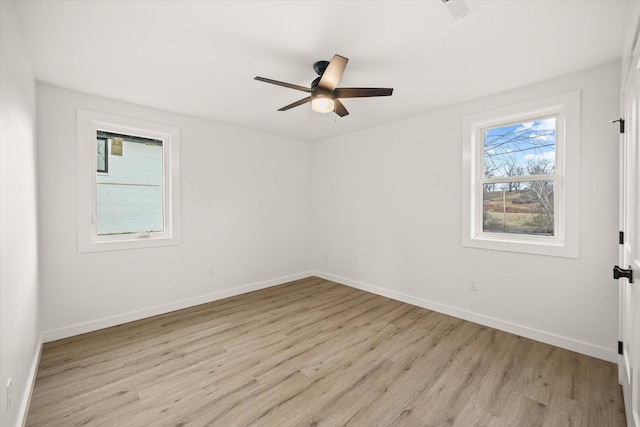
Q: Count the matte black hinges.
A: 3